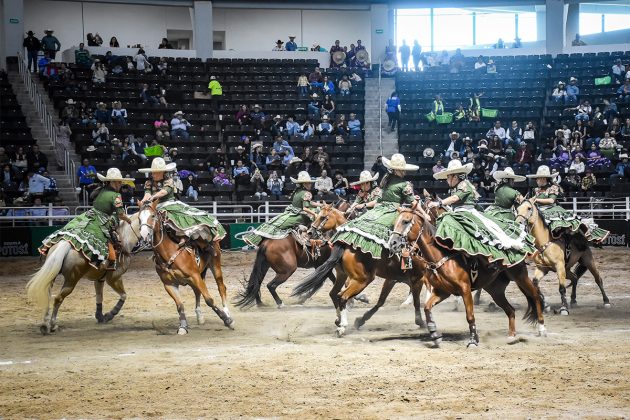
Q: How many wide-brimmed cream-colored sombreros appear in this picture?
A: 8